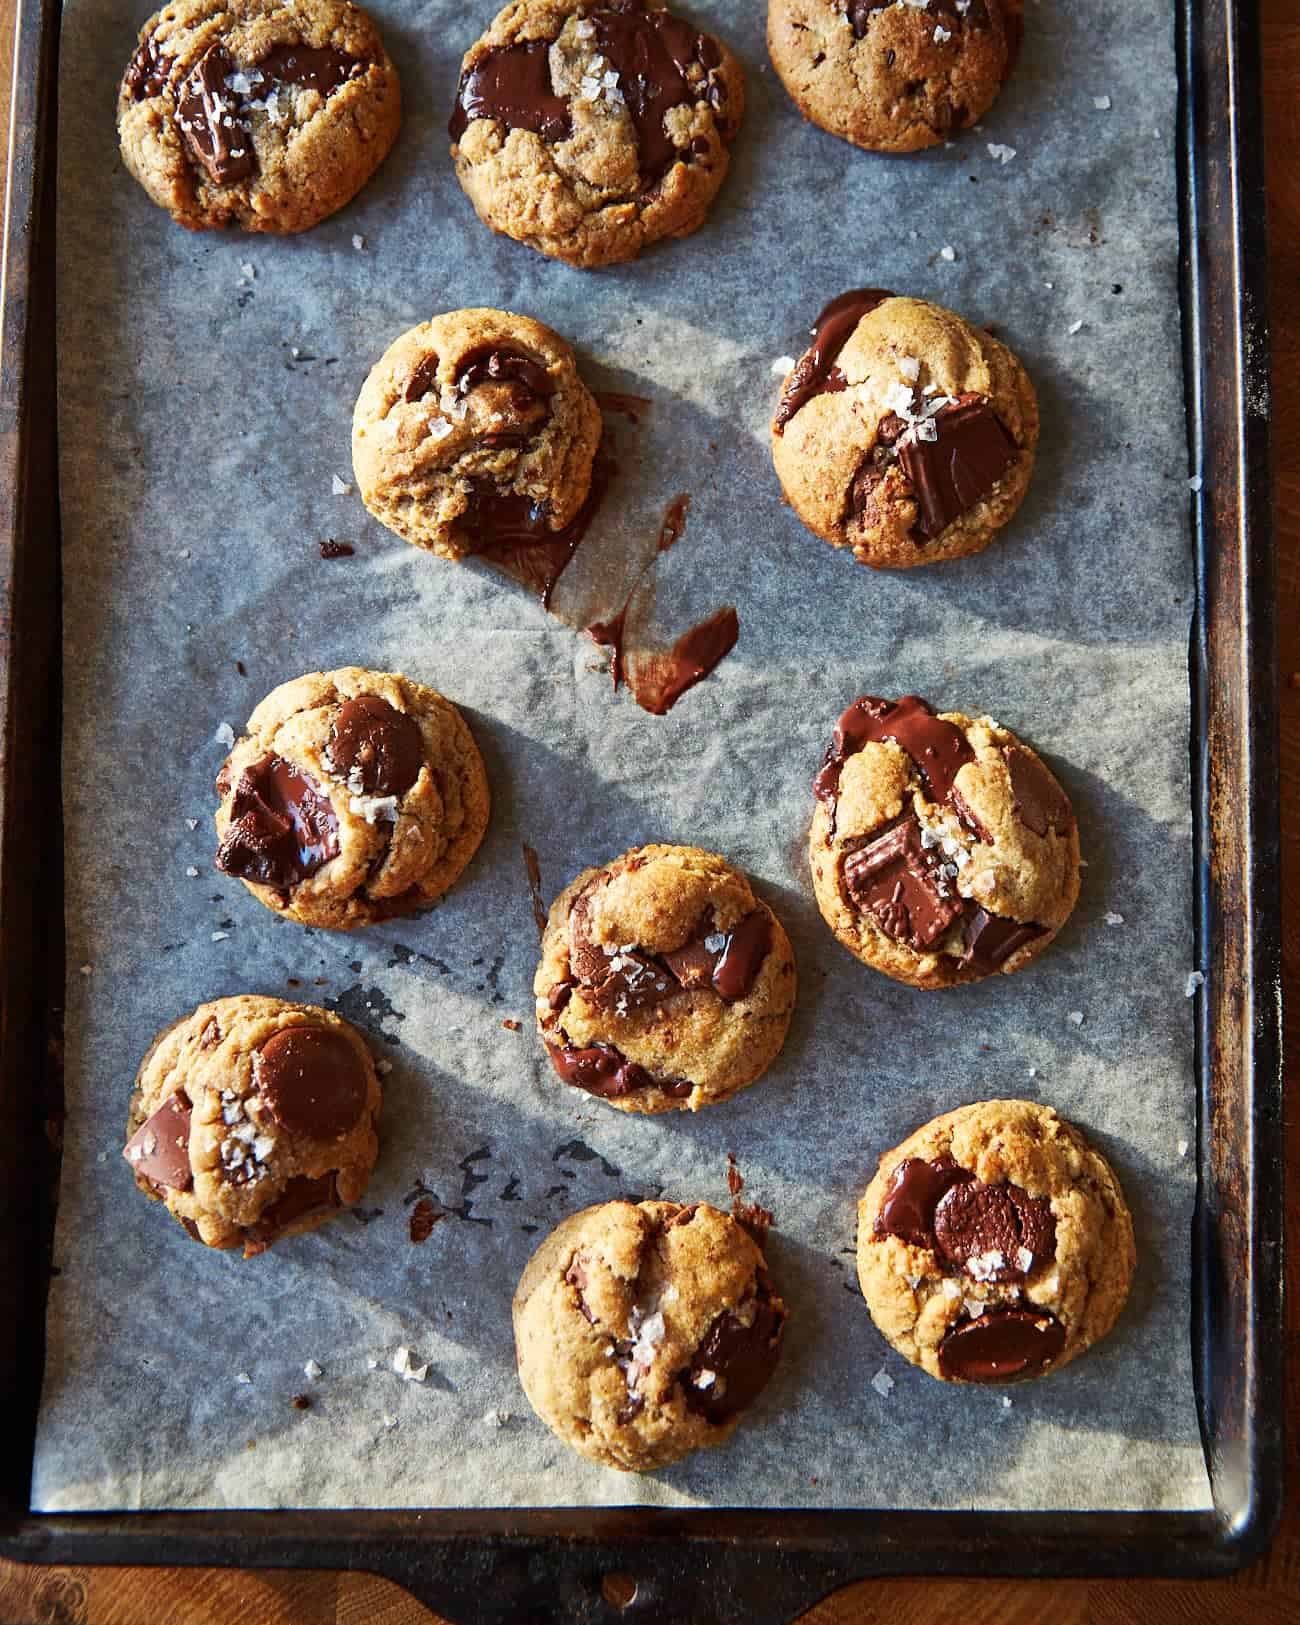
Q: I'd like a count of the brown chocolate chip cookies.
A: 11